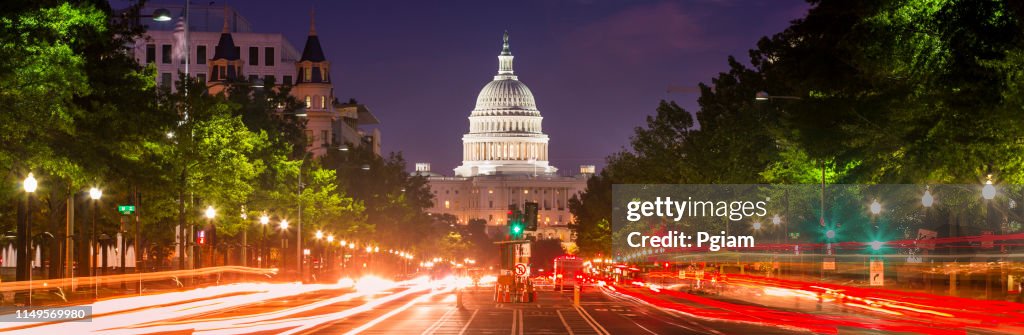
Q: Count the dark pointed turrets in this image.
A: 2